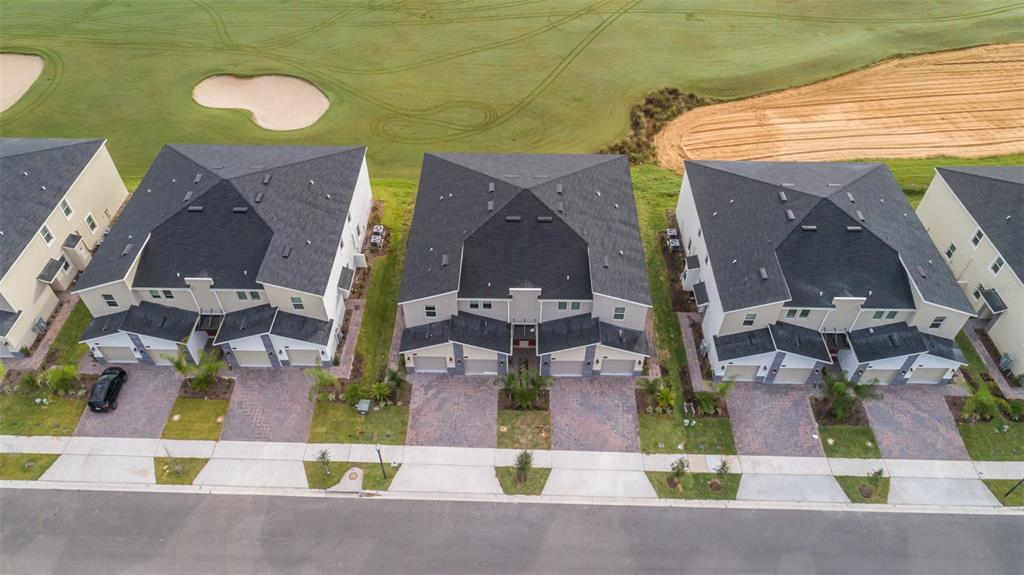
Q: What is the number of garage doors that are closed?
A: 12